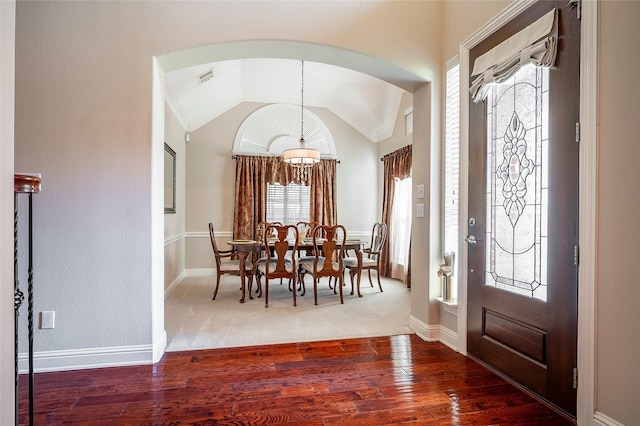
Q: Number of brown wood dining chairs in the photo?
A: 6